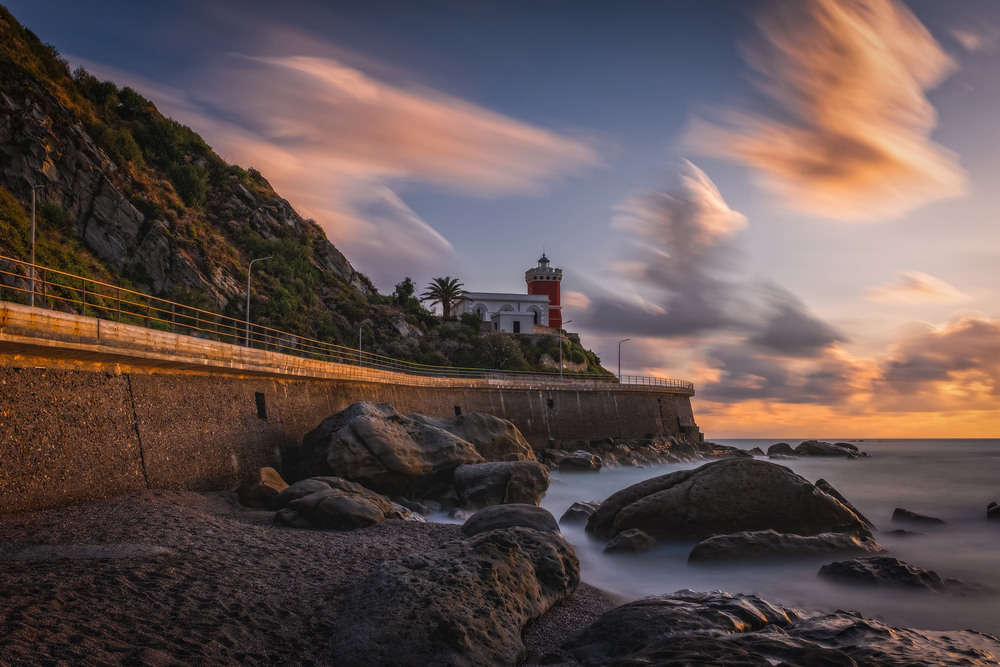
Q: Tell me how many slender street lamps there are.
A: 5